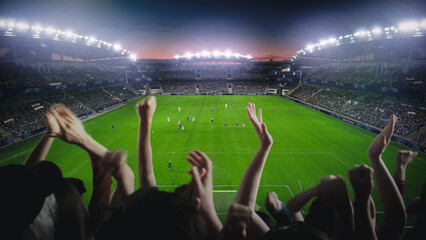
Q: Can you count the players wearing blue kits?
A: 9